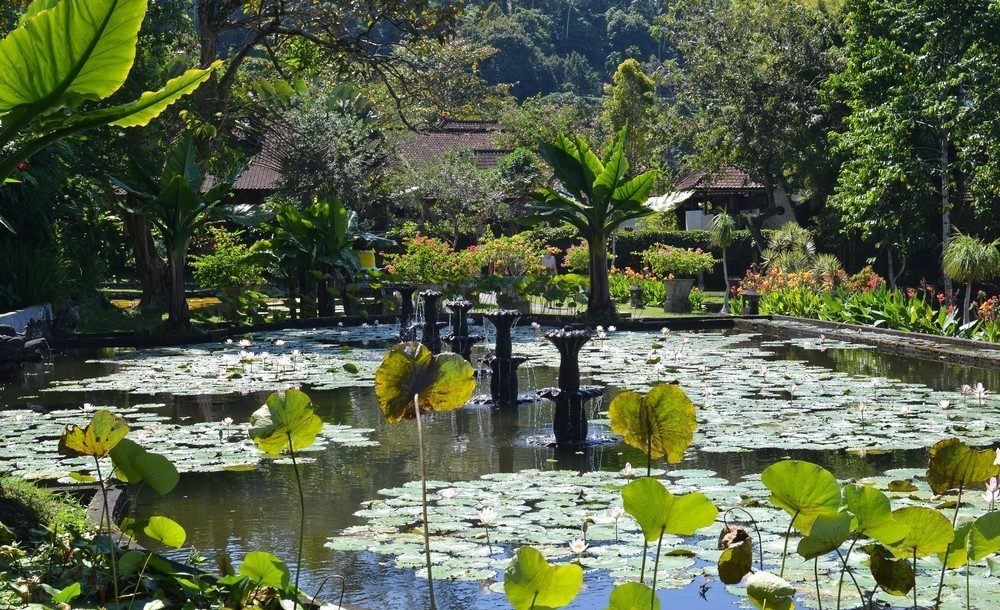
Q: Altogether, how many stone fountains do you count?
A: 5